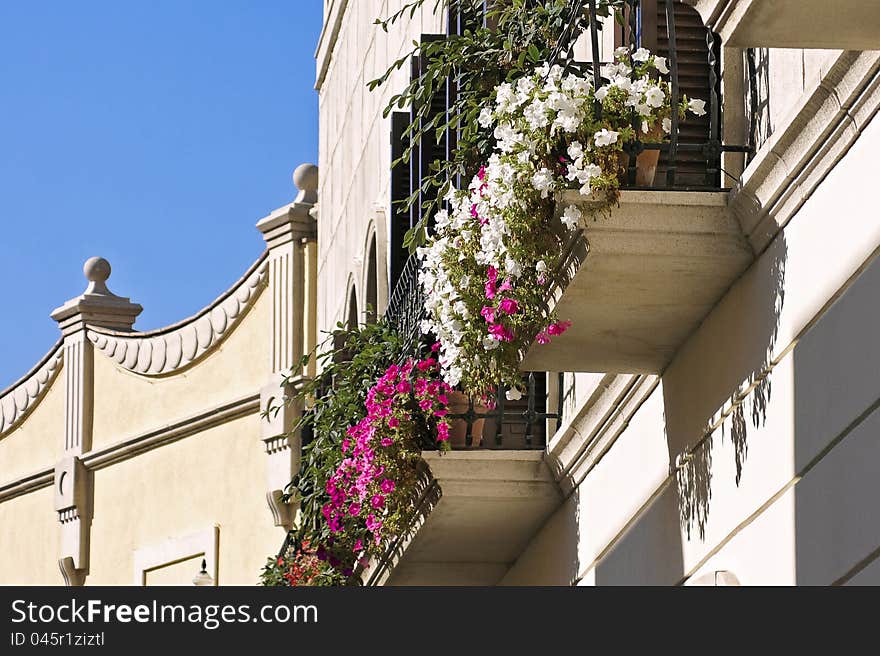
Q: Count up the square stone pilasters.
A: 2